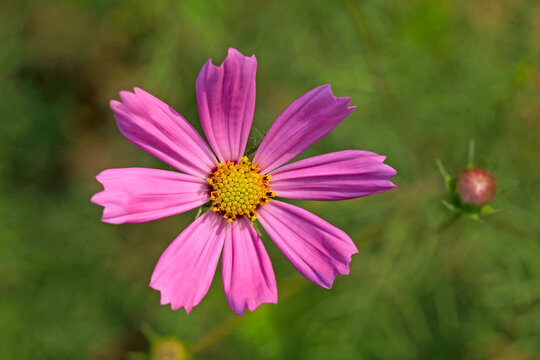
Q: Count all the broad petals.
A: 8